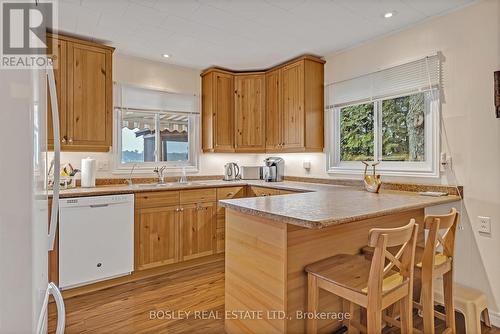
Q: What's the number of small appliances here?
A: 3